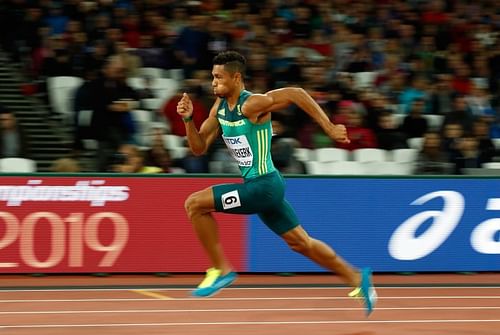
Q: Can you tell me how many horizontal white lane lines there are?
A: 4